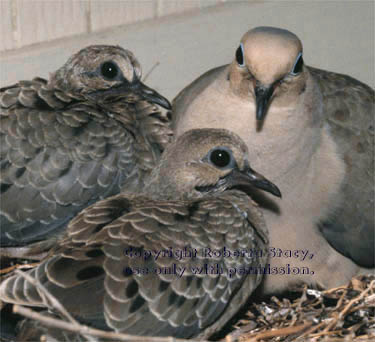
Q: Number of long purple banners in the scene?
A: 0